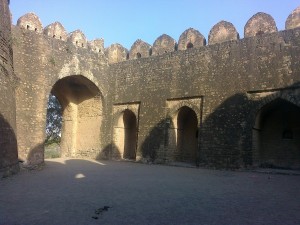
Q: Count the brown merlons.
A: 11